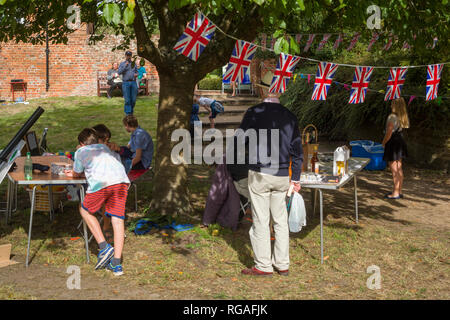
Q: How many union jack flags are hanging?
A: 7